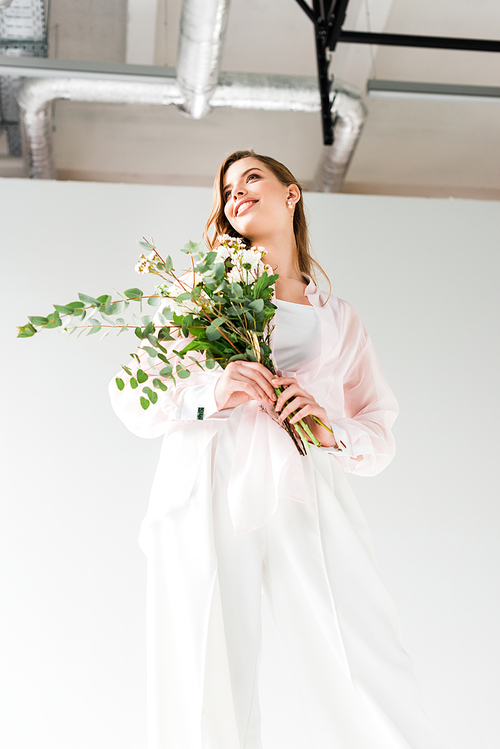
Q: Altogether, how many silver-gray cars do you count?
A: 0